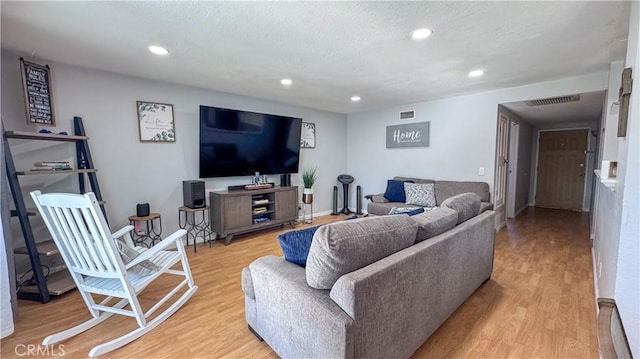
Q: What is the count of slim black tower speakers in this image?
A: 2